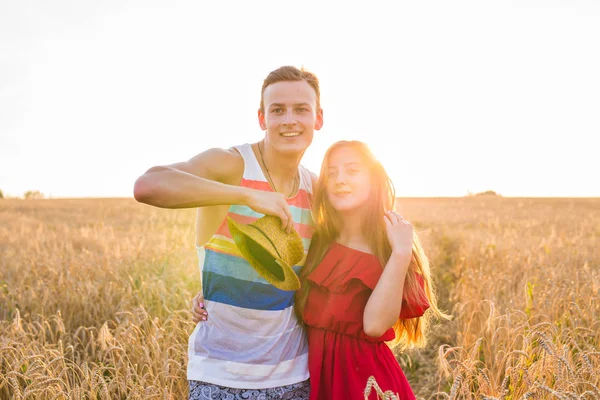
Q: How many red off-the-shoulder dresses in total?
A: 1